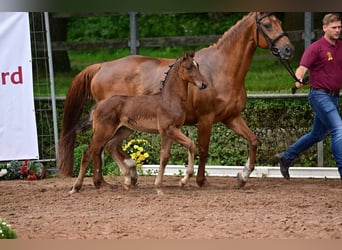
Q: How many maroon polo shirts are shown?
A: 1